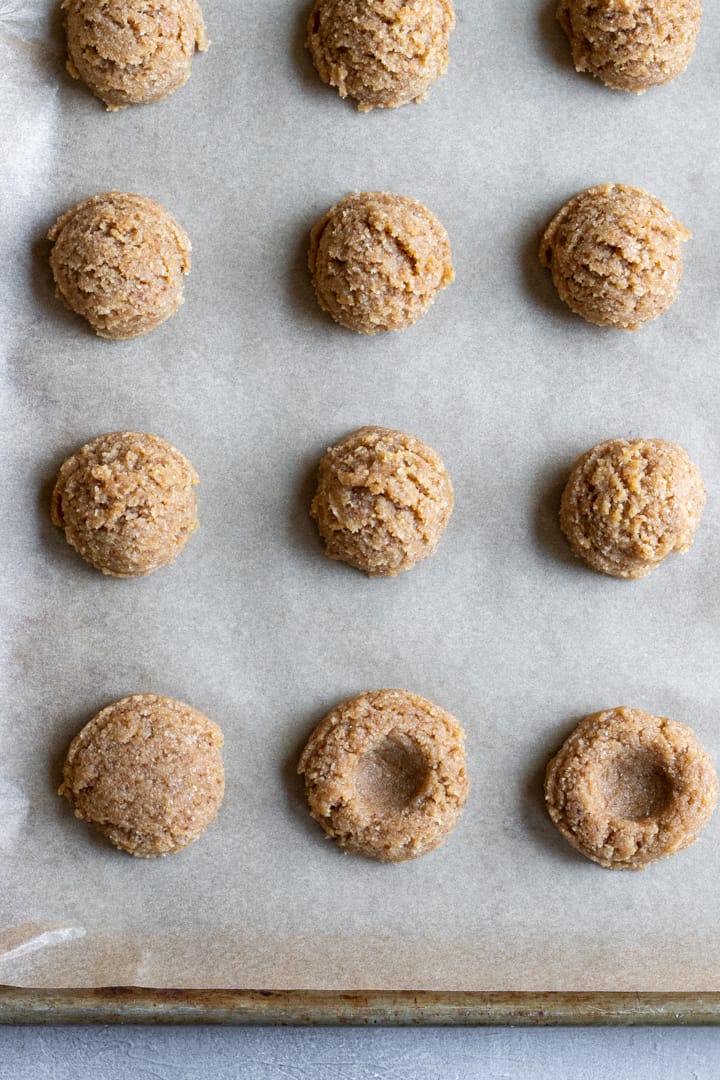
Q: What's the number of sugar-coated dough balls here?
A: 12